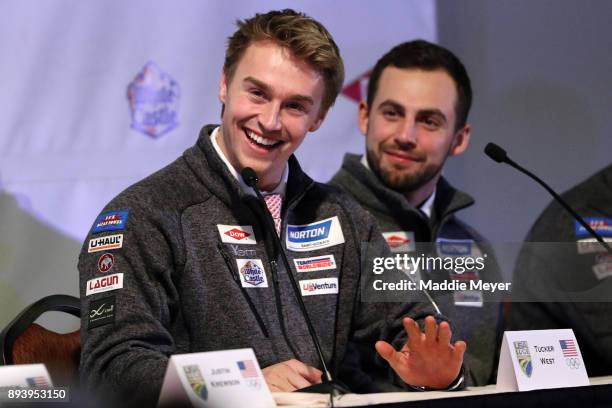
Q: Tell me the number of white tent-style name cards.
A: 3